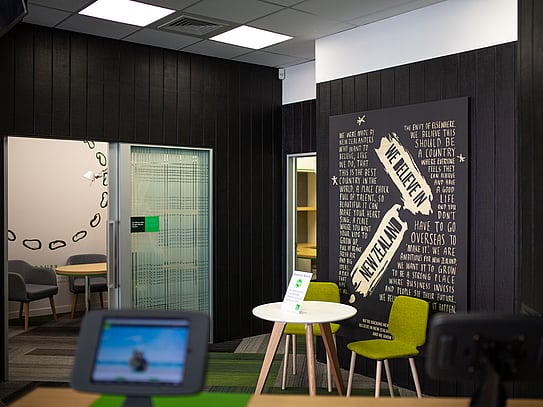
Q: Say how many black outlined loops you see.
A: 9